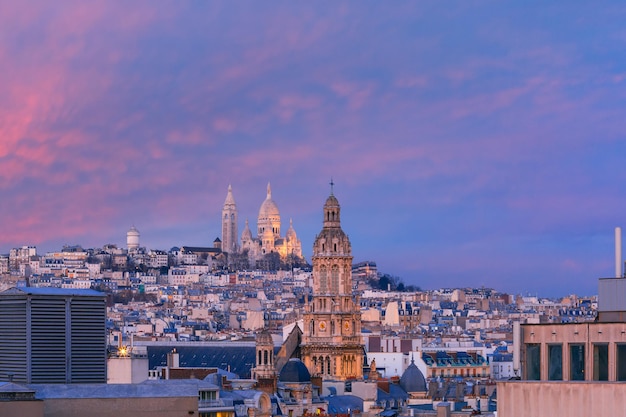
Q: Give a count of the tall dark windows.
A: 5